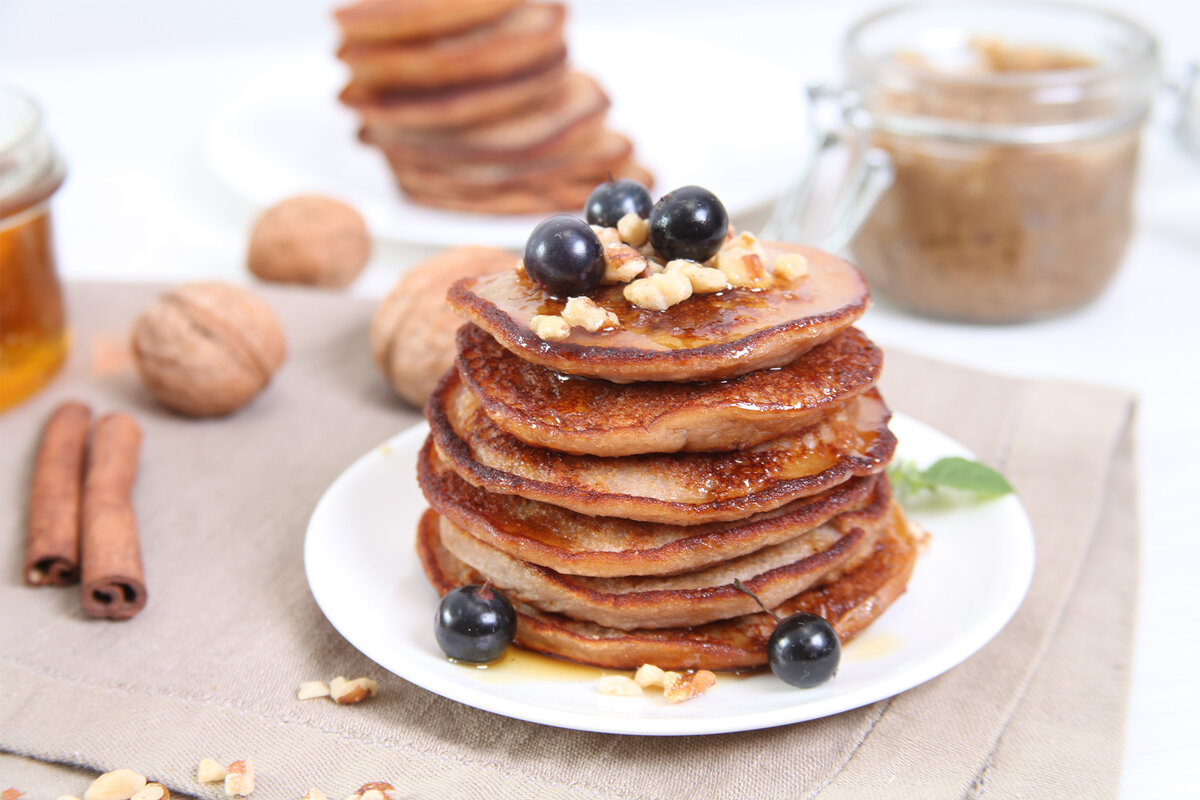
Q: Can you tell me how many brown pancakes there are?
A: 12